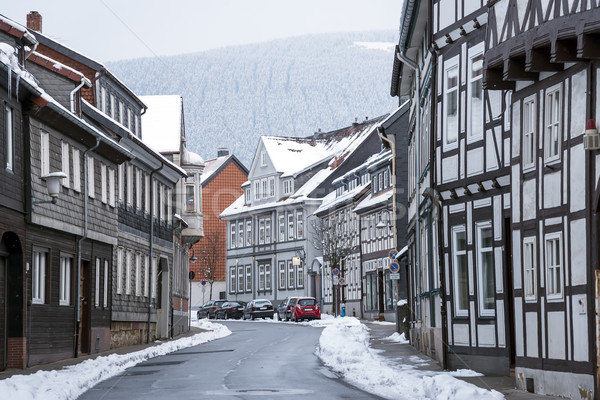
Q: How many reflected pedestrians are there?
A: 0